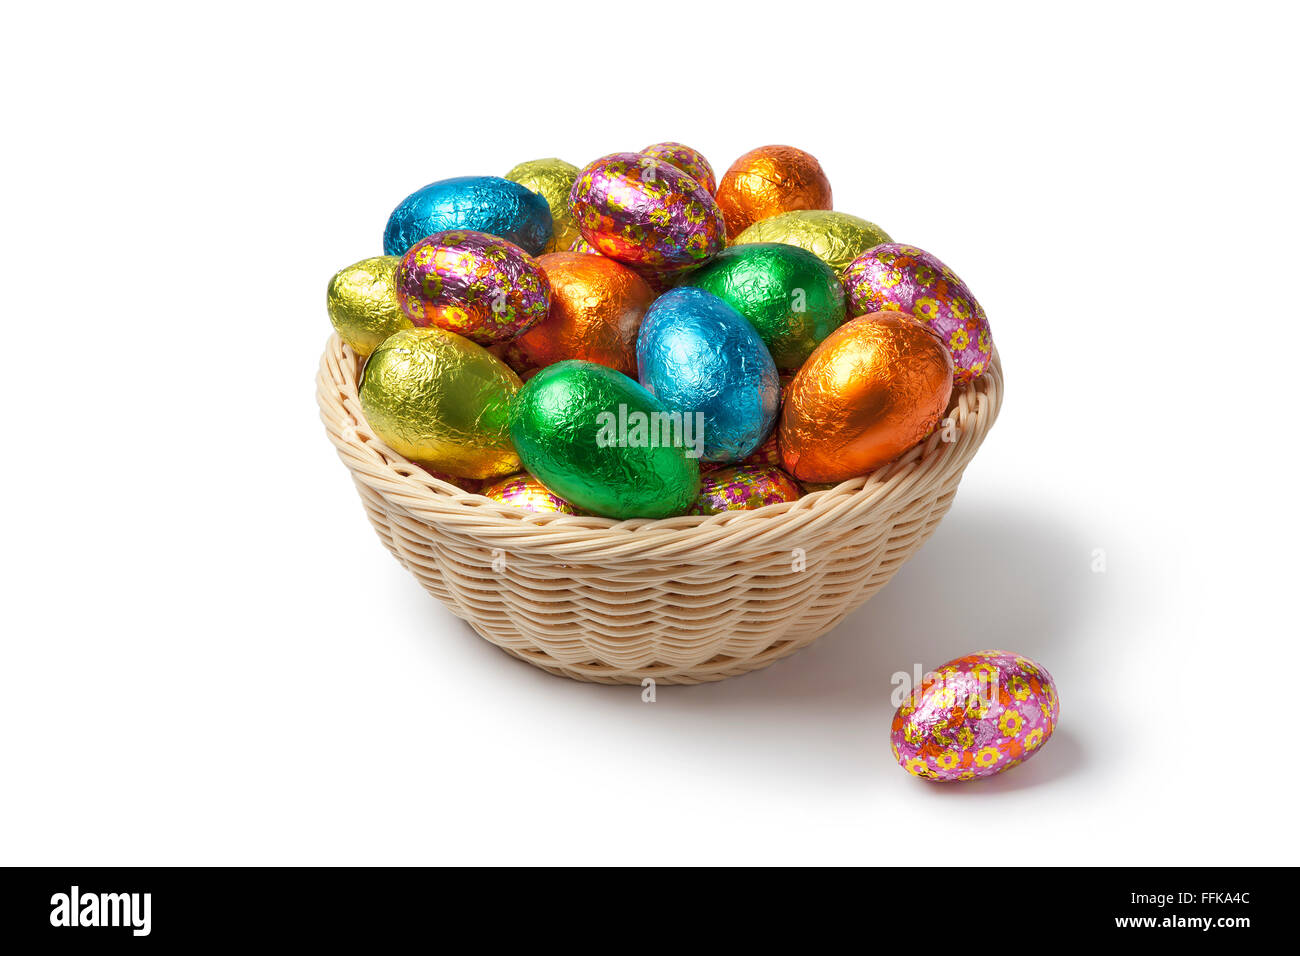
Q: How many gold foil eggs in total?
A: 4